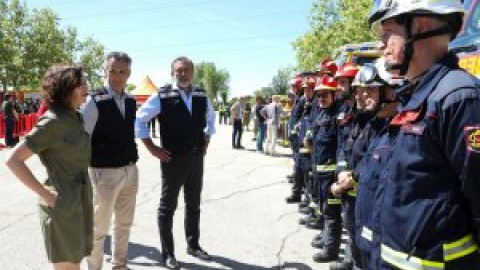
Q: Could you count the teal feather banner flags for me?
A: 0